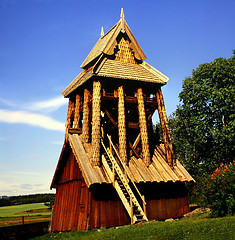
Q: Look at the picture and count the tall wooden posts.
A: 7